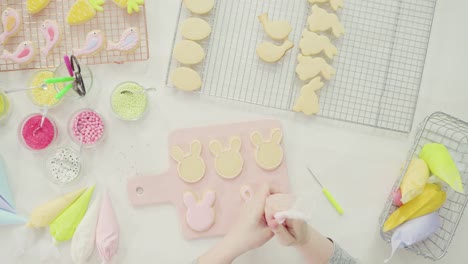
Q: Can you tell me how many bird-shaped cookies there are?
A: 7